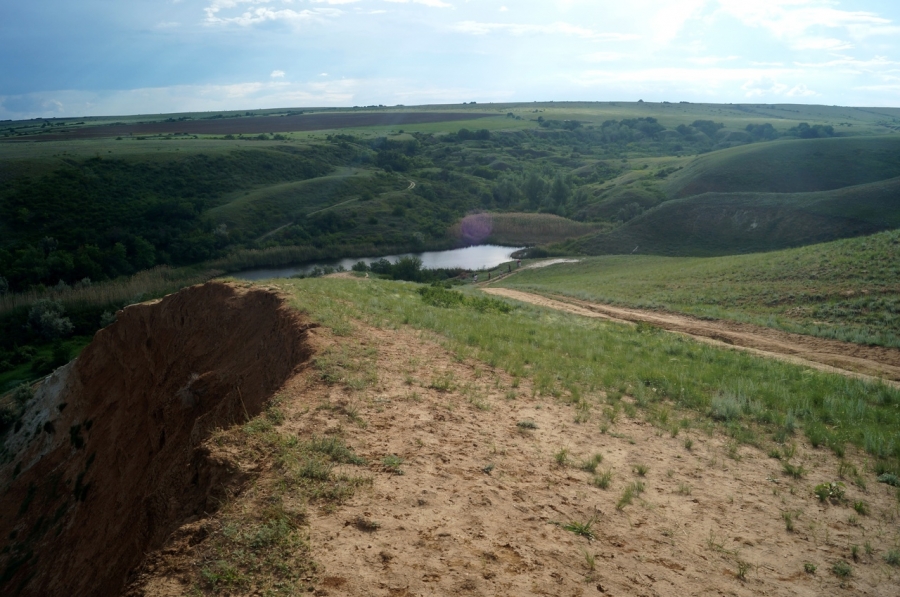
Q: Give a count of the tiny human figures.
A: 5